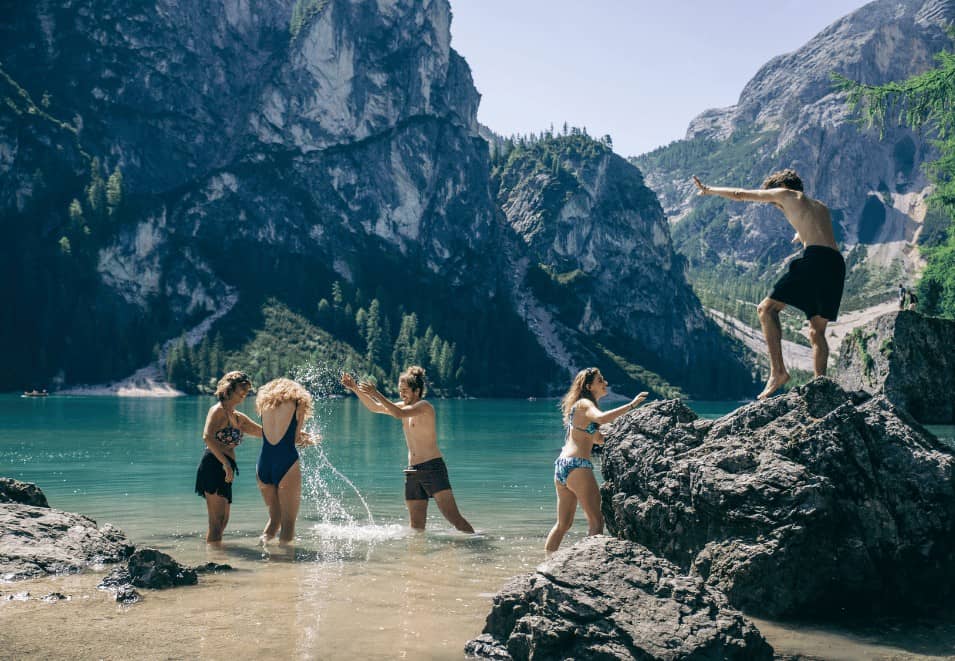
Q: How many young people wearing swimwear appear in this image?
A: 5